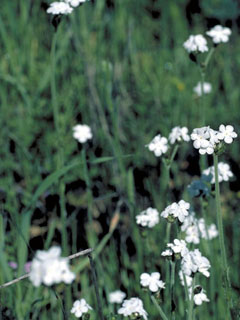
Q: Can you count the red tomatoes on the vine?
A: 0